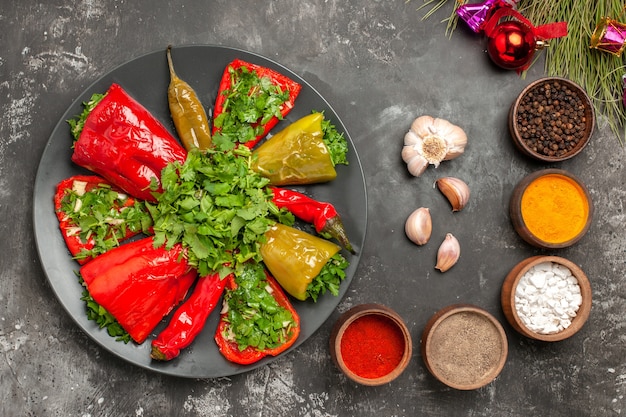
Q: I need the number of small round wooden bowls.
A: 5